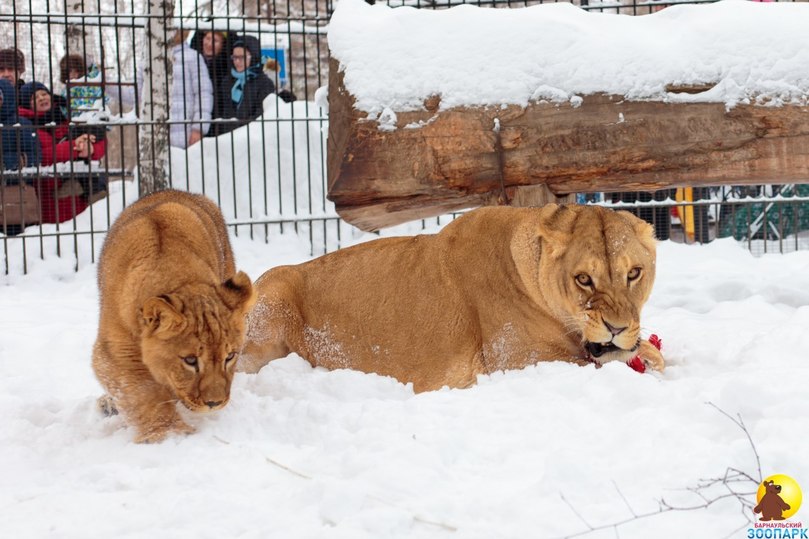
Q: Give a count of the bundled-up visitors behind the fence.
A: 7